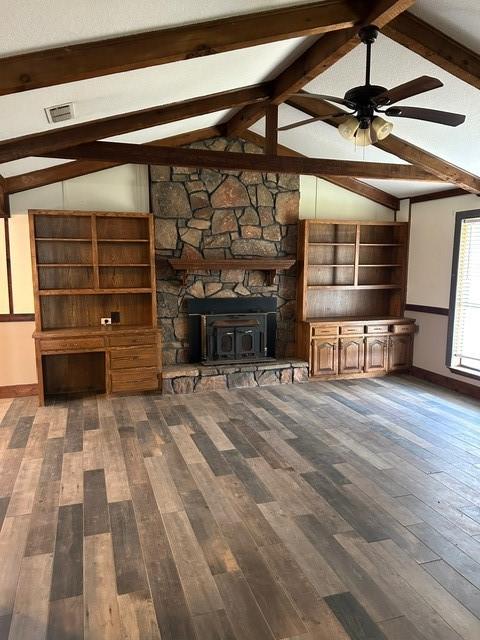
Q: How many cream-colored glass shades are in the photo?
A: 3